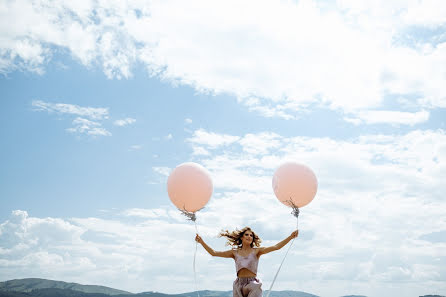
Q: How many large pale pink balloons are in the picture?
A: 2